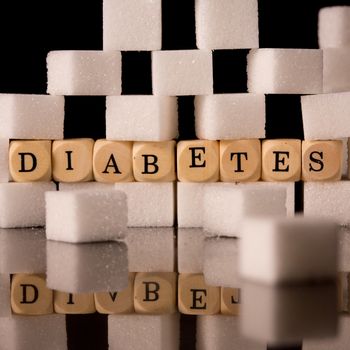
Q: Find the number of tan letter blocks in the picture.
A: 8